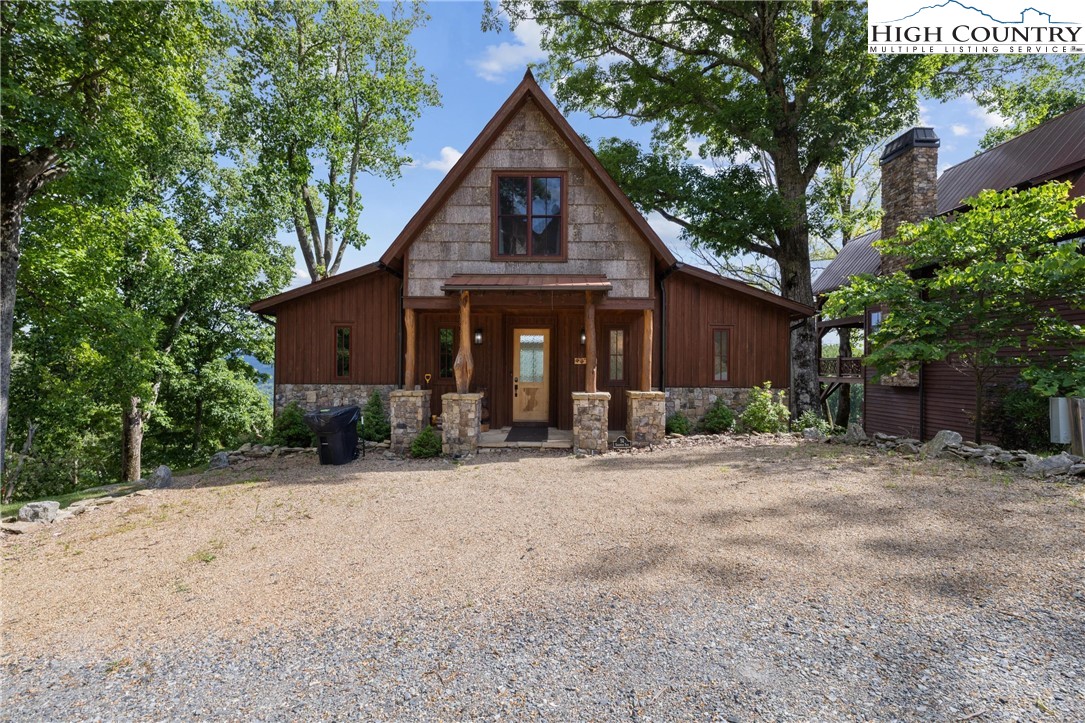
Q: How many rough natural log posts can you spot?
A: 4